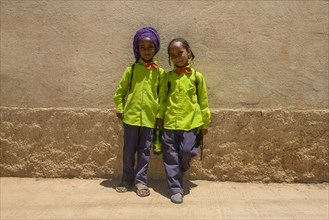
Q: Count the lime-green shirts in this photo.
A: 2